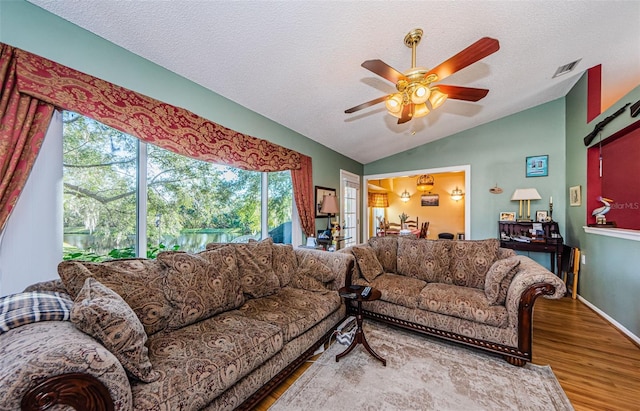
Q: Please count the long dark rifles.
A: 2